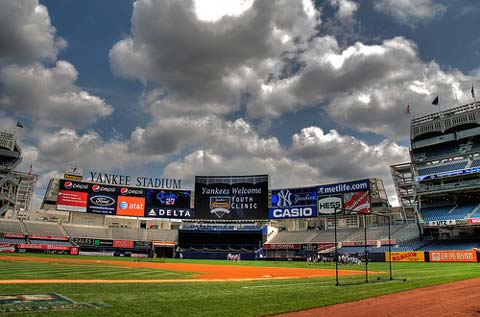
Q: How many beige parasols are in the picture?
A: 0